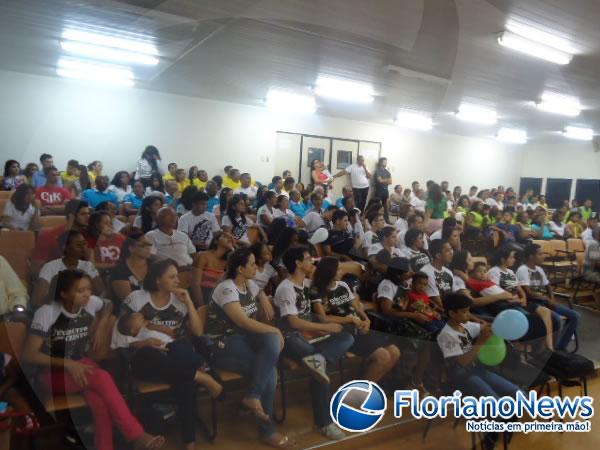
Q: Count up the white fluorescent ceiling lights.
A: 10